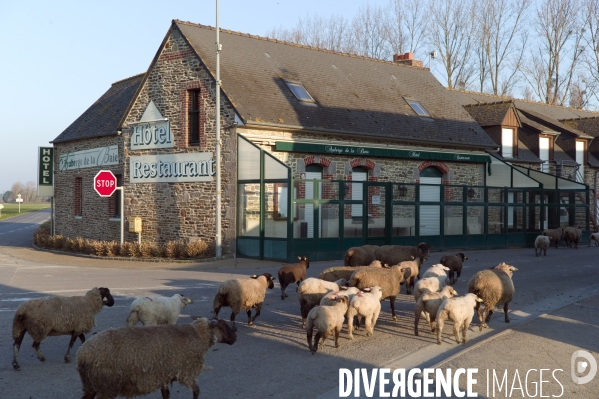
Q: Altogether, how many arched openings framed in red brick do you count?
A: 3